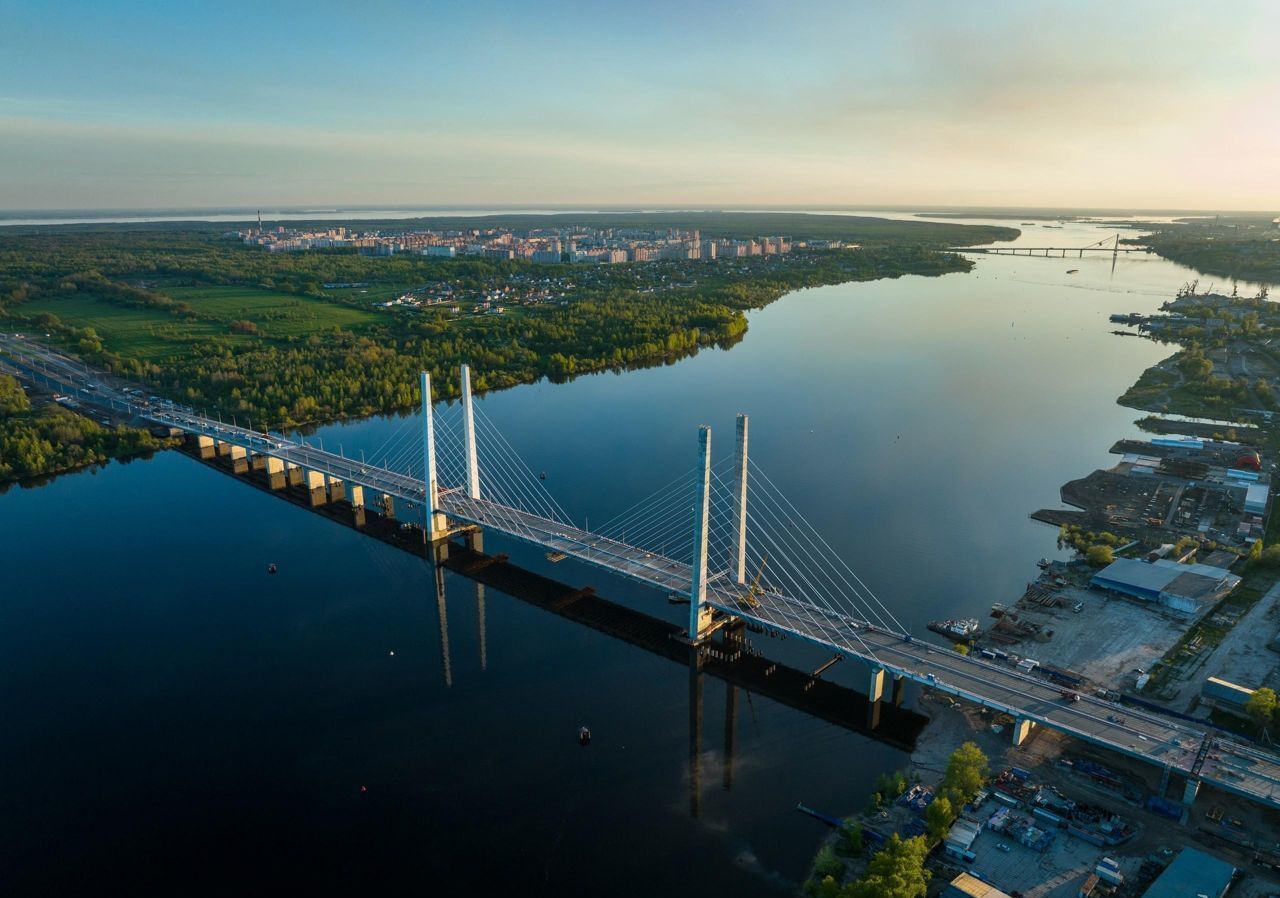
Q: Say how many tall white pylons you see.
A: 4